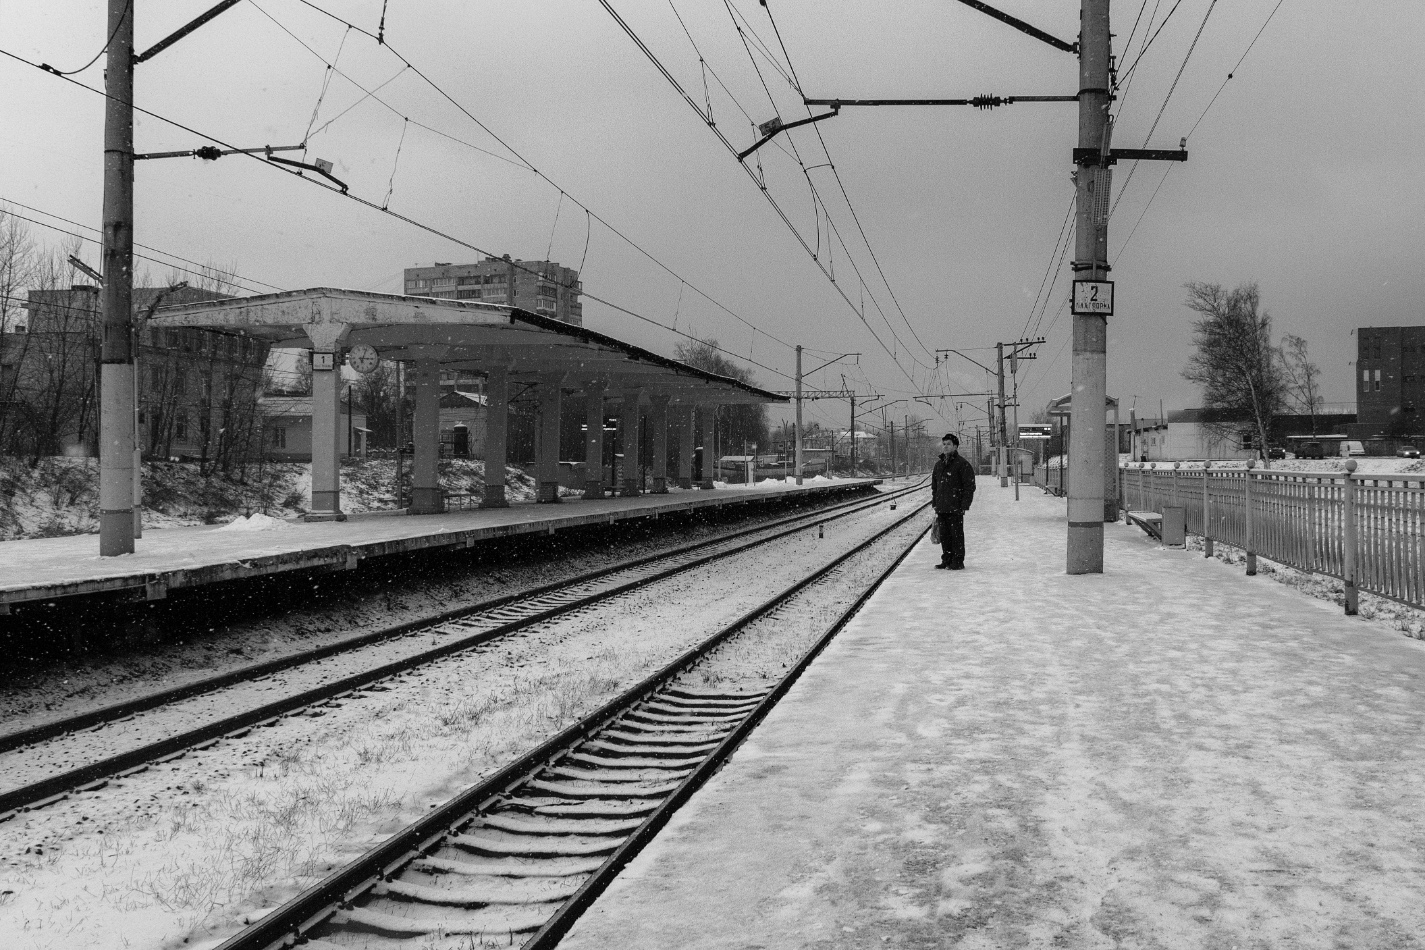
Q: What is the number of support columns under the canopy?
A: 9